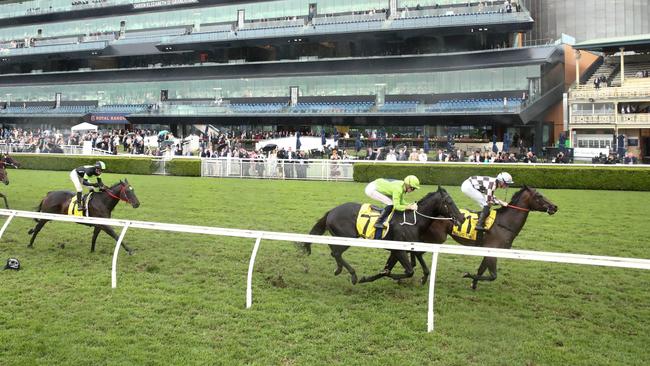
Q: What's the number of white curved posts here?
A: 4